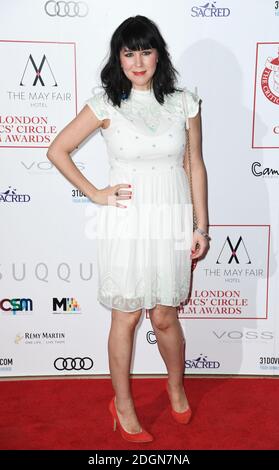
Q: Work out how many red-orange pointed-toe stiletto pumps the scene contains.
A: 2